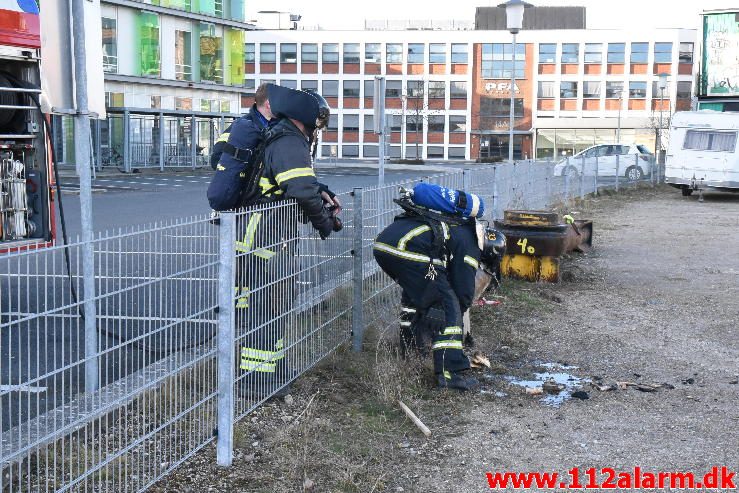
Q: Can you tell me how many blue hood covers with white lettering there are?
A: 1